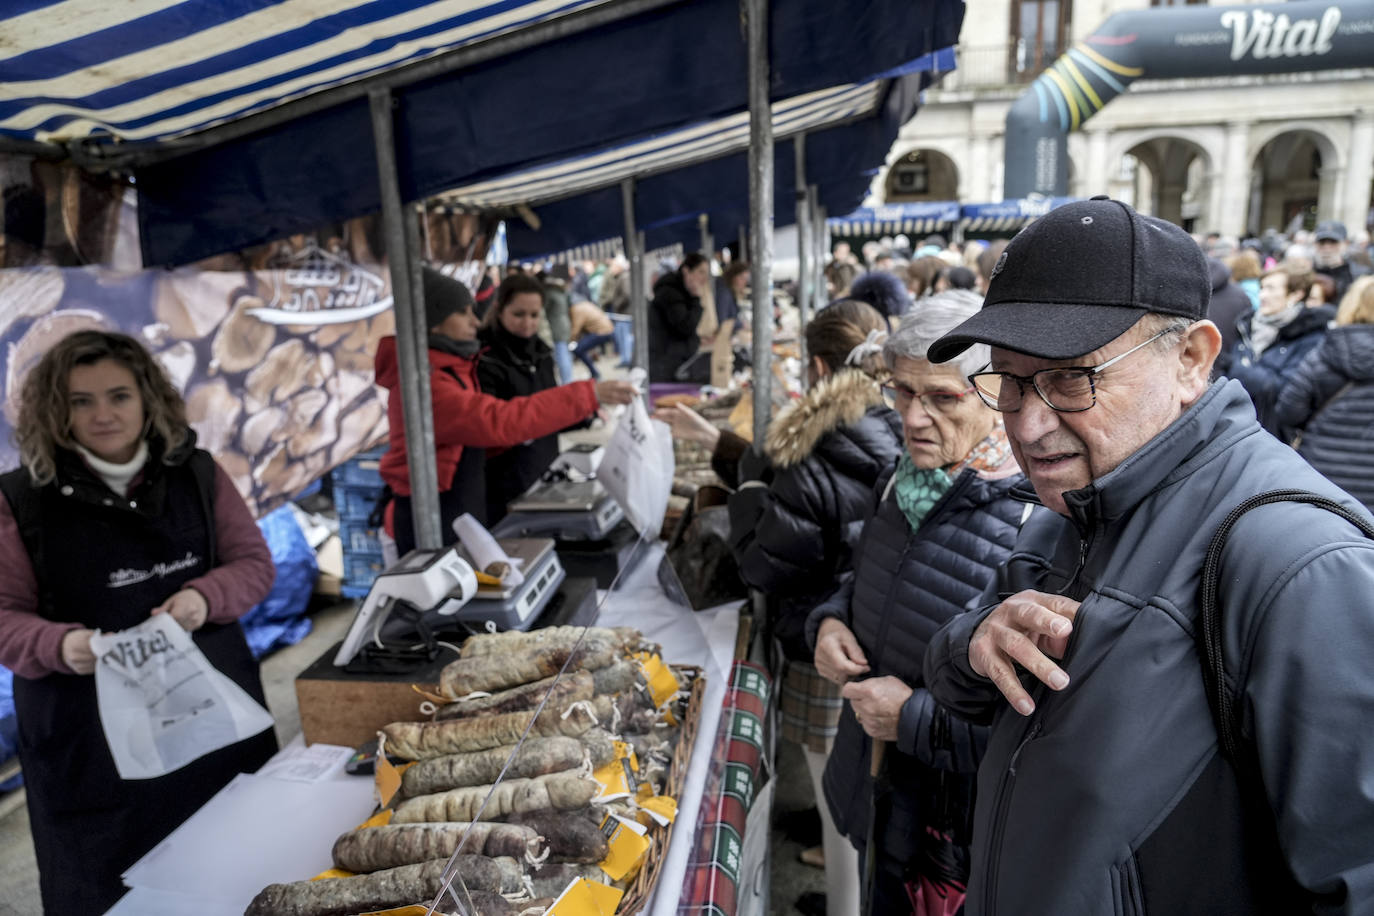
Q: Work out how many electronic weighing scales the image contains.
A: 2